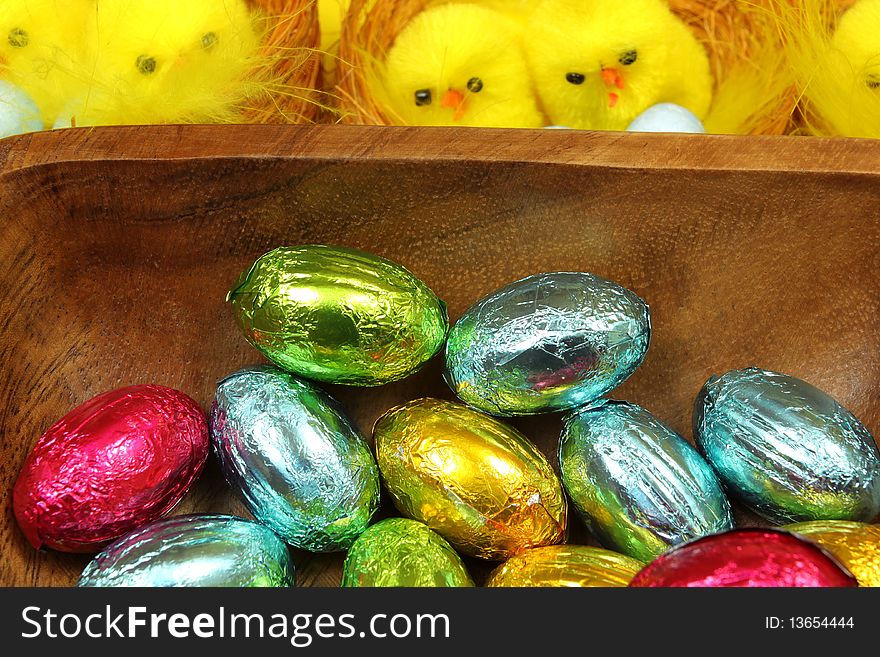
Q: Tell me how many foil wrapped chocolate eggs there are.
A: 12